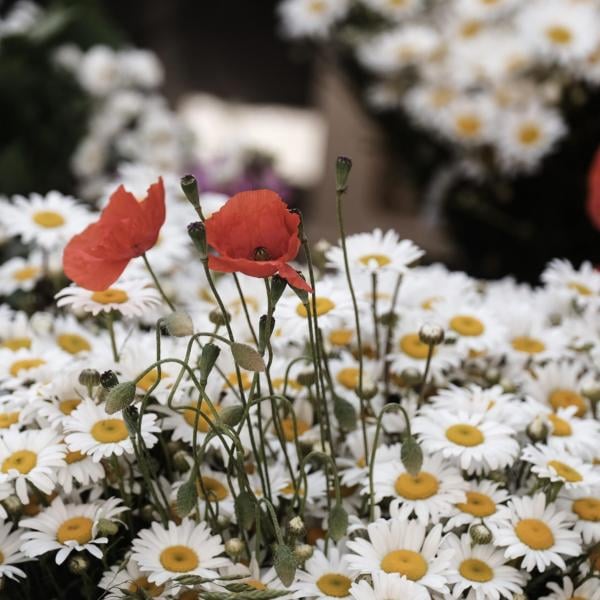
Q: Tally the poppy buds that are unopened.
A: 10